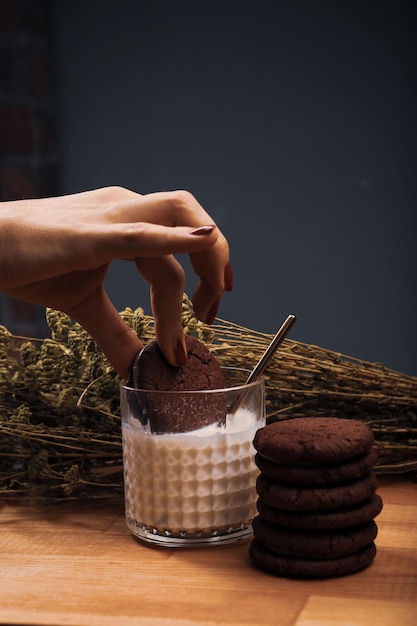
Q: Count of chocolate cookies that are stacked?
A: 6